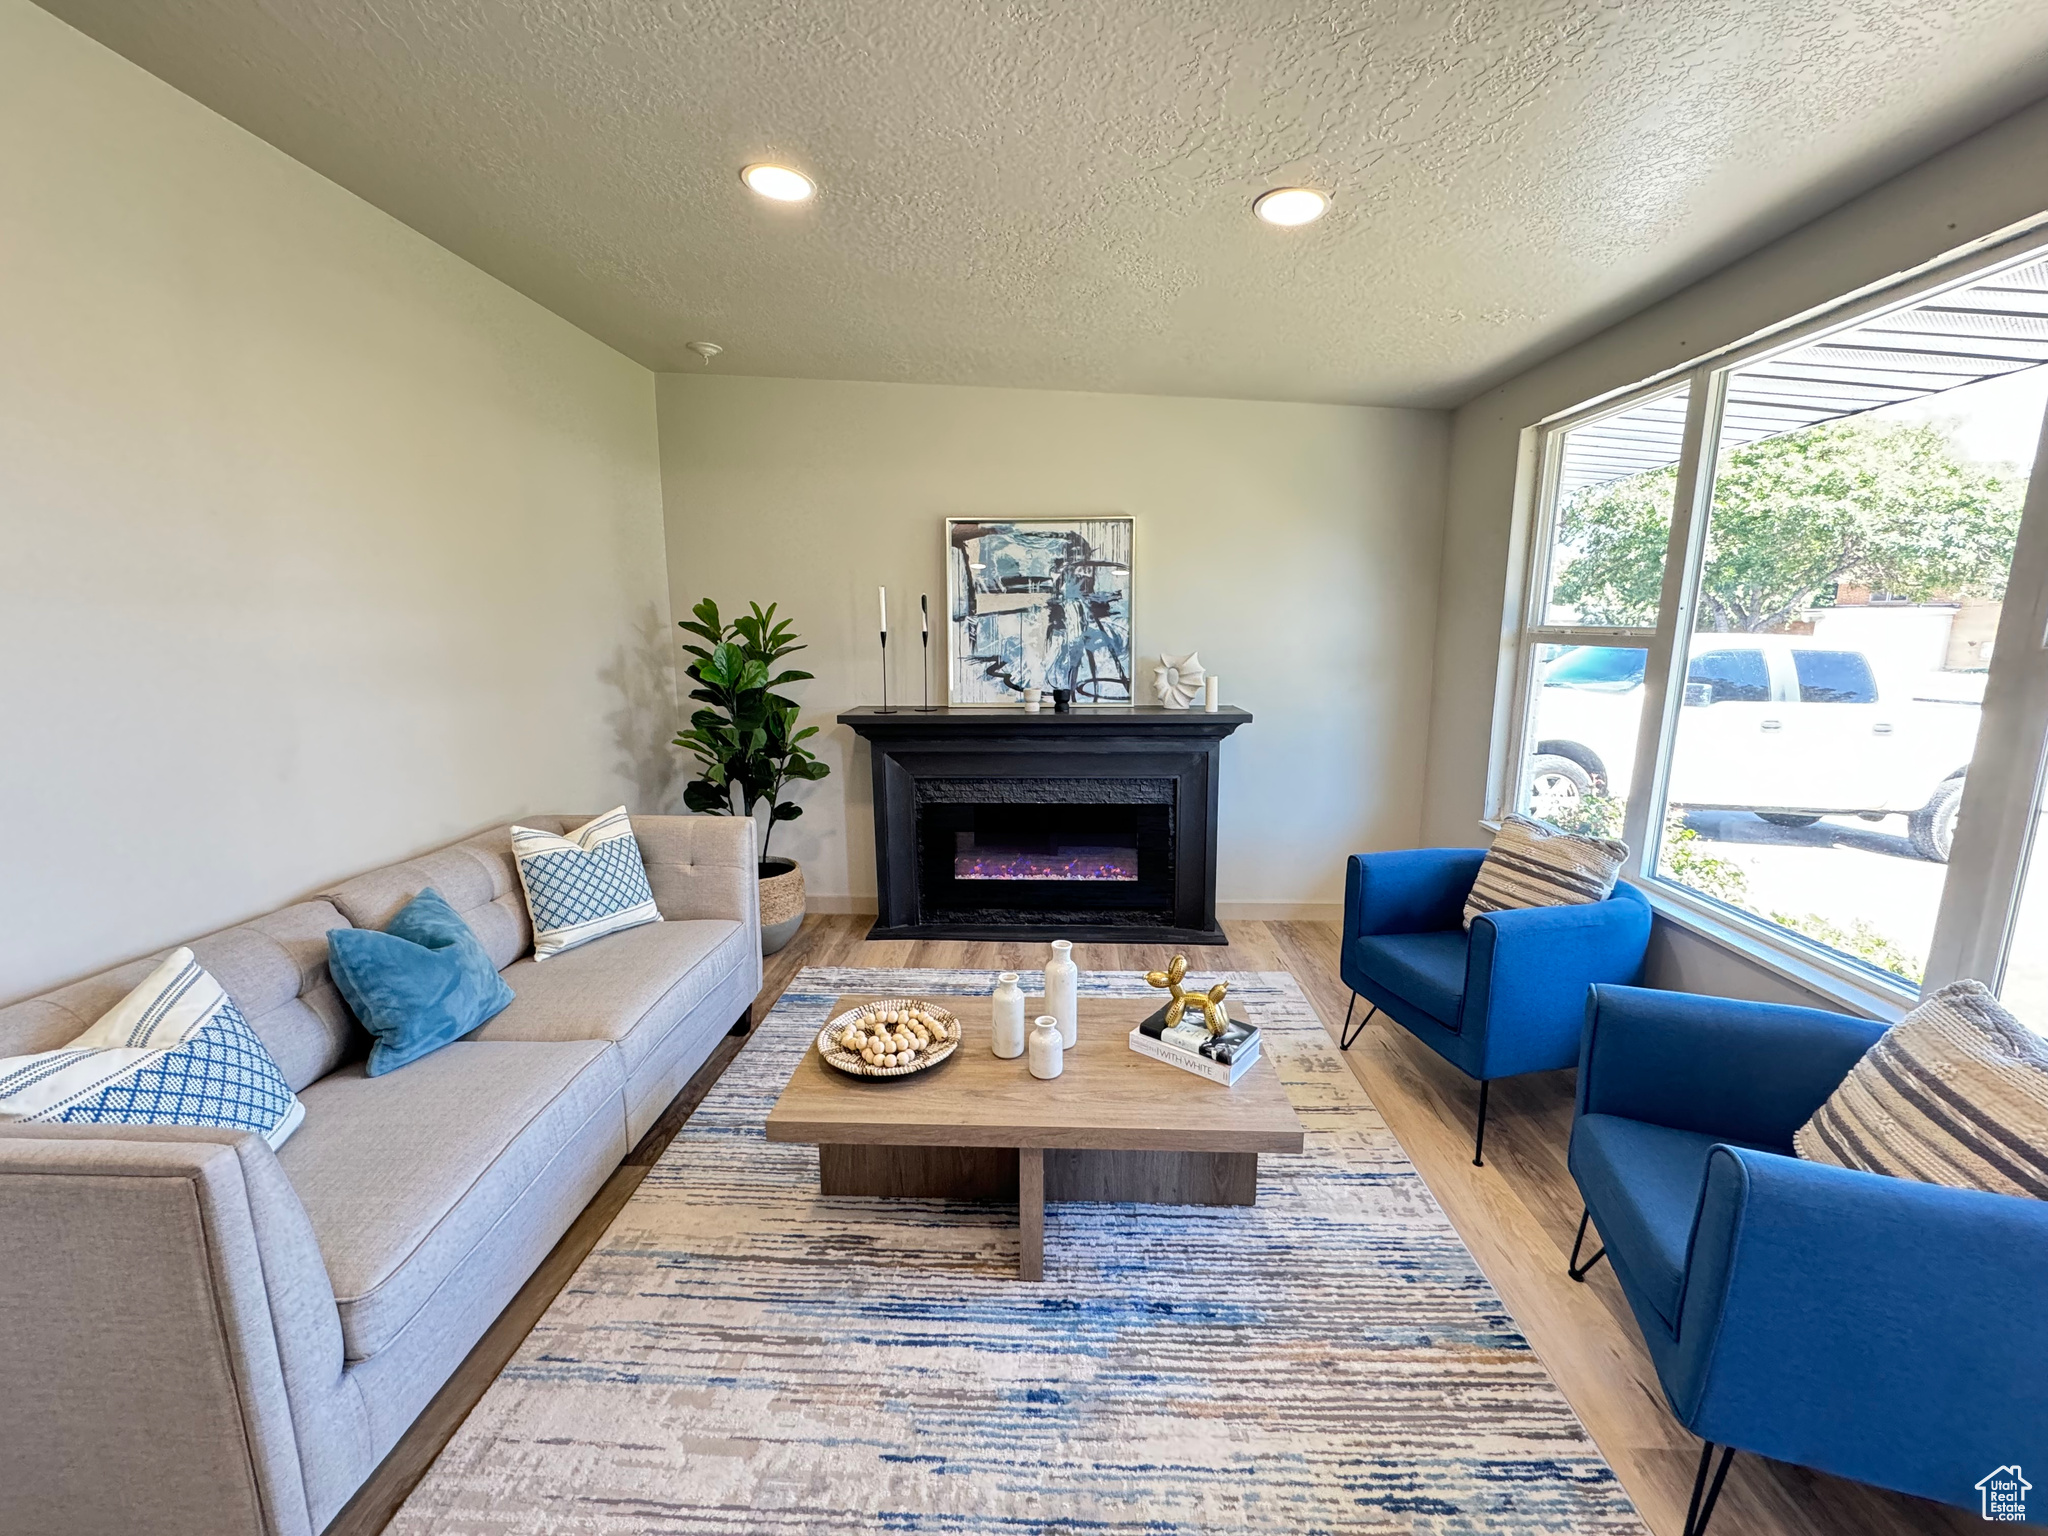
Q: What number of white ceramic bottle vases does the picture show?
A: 3